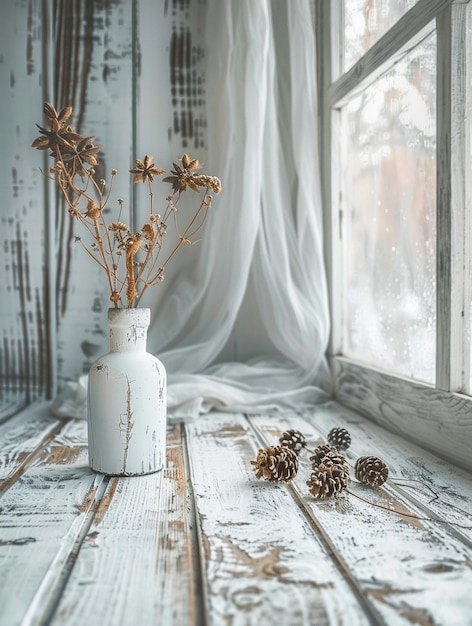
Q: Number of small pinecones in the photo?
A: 6